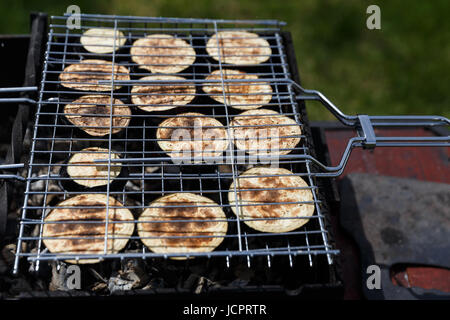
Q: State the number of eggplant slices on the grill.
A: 13